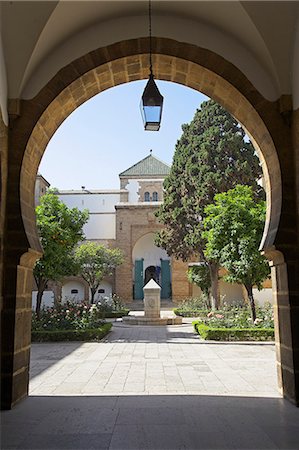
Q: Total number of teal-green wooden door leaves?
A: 2